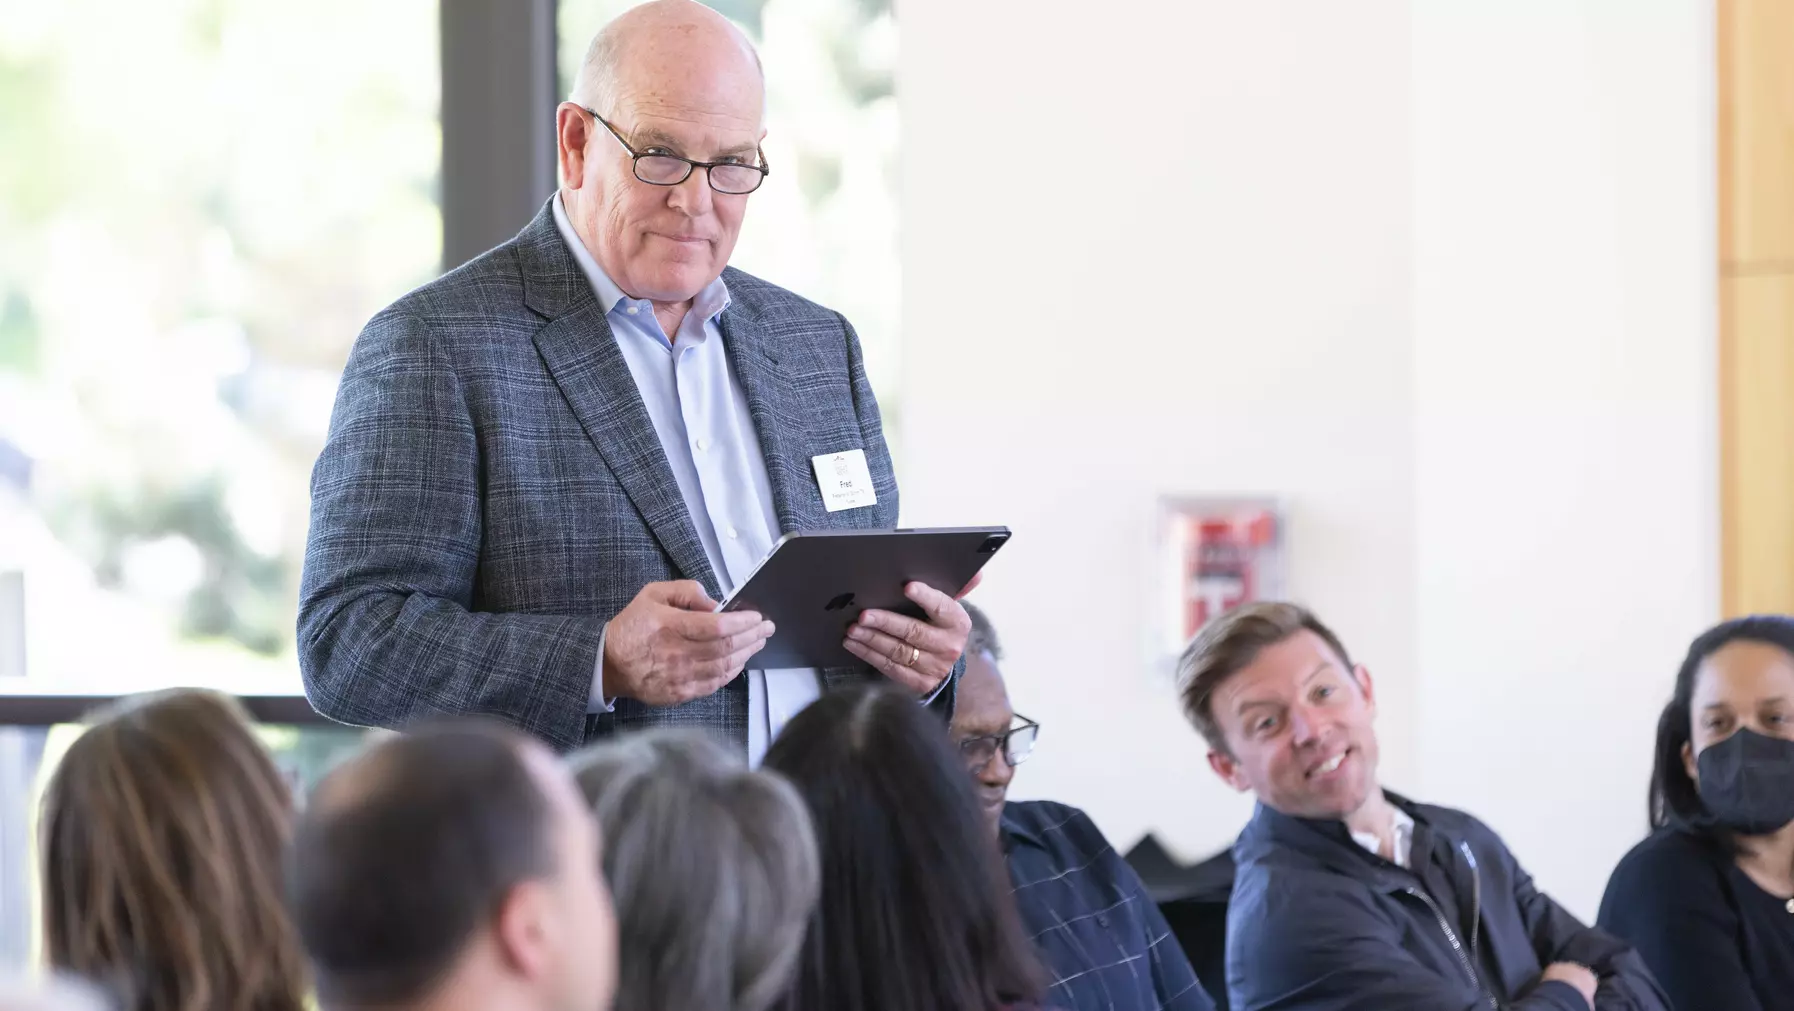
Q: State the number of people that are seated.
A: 7